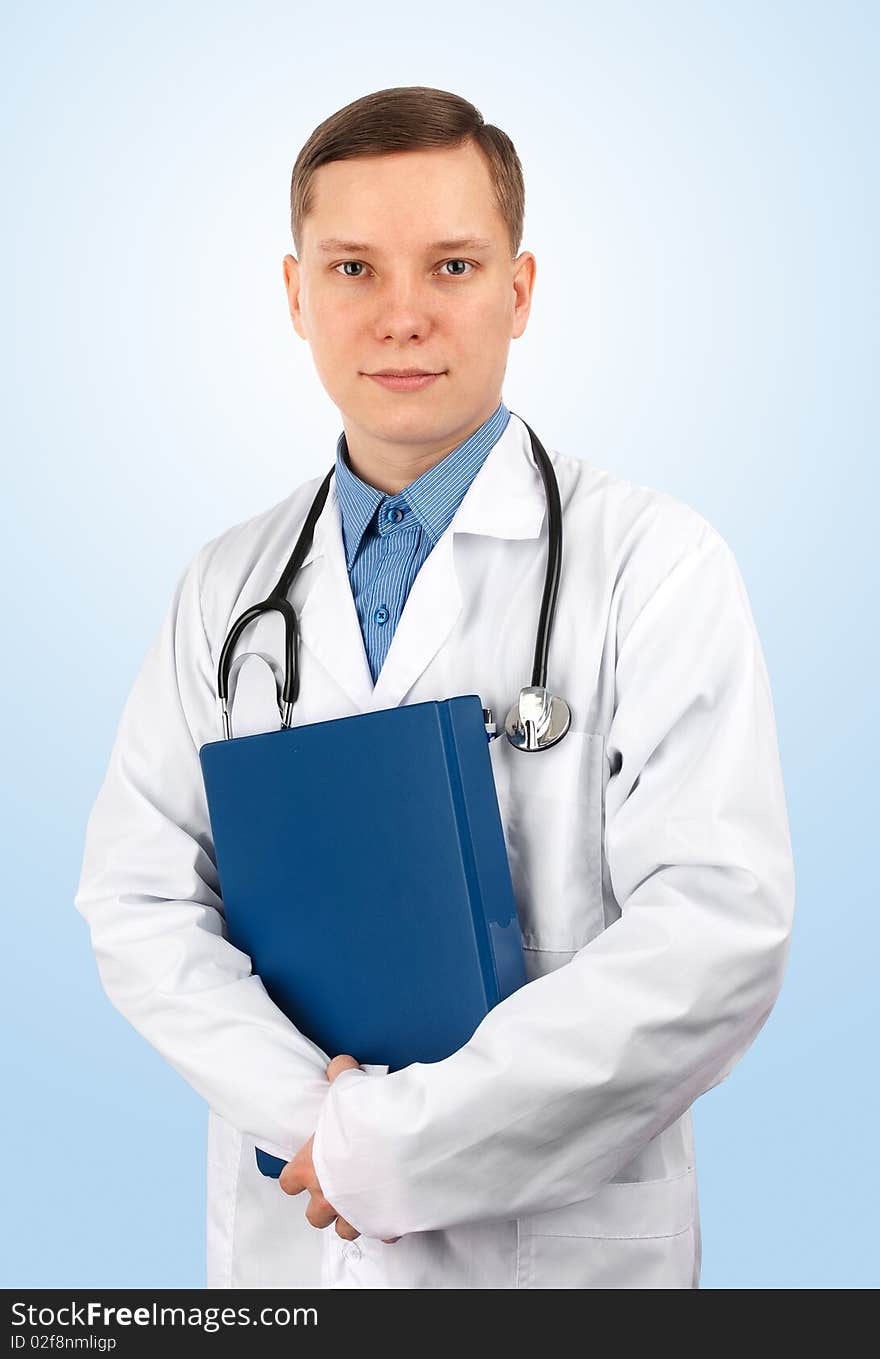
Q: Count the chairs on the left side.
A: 0